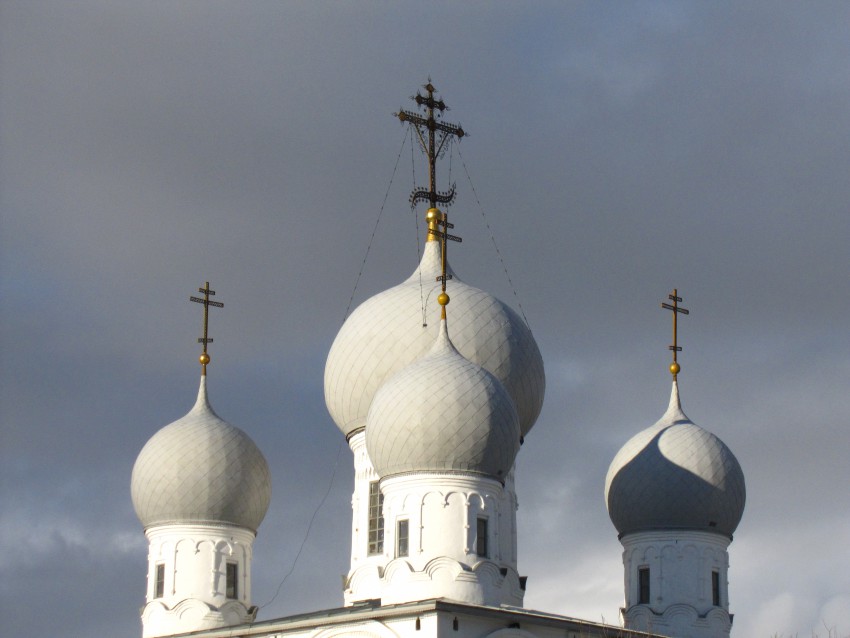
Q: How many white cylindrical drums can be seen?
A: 4